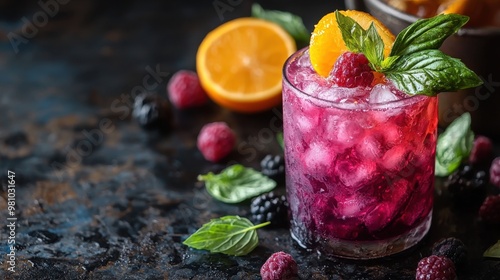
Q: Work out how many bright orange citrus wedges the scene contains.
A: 2